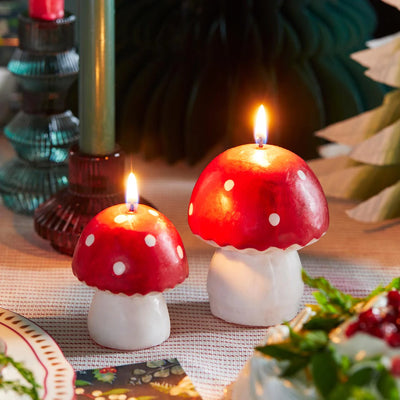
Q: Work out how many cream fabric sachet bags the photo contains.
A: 0